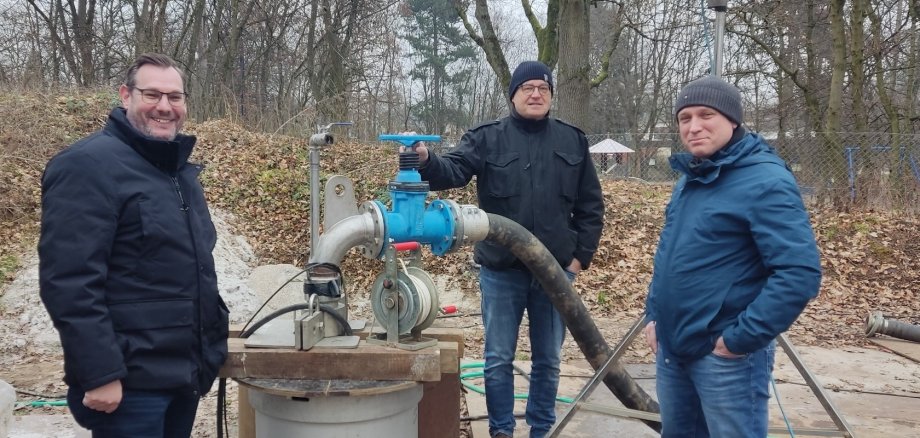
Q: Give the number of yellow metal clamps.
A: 0